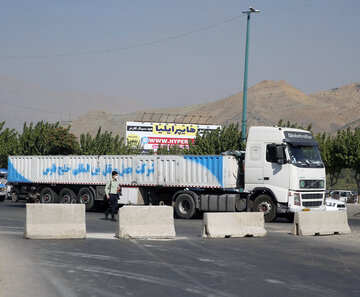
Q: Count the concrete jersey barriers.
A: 4